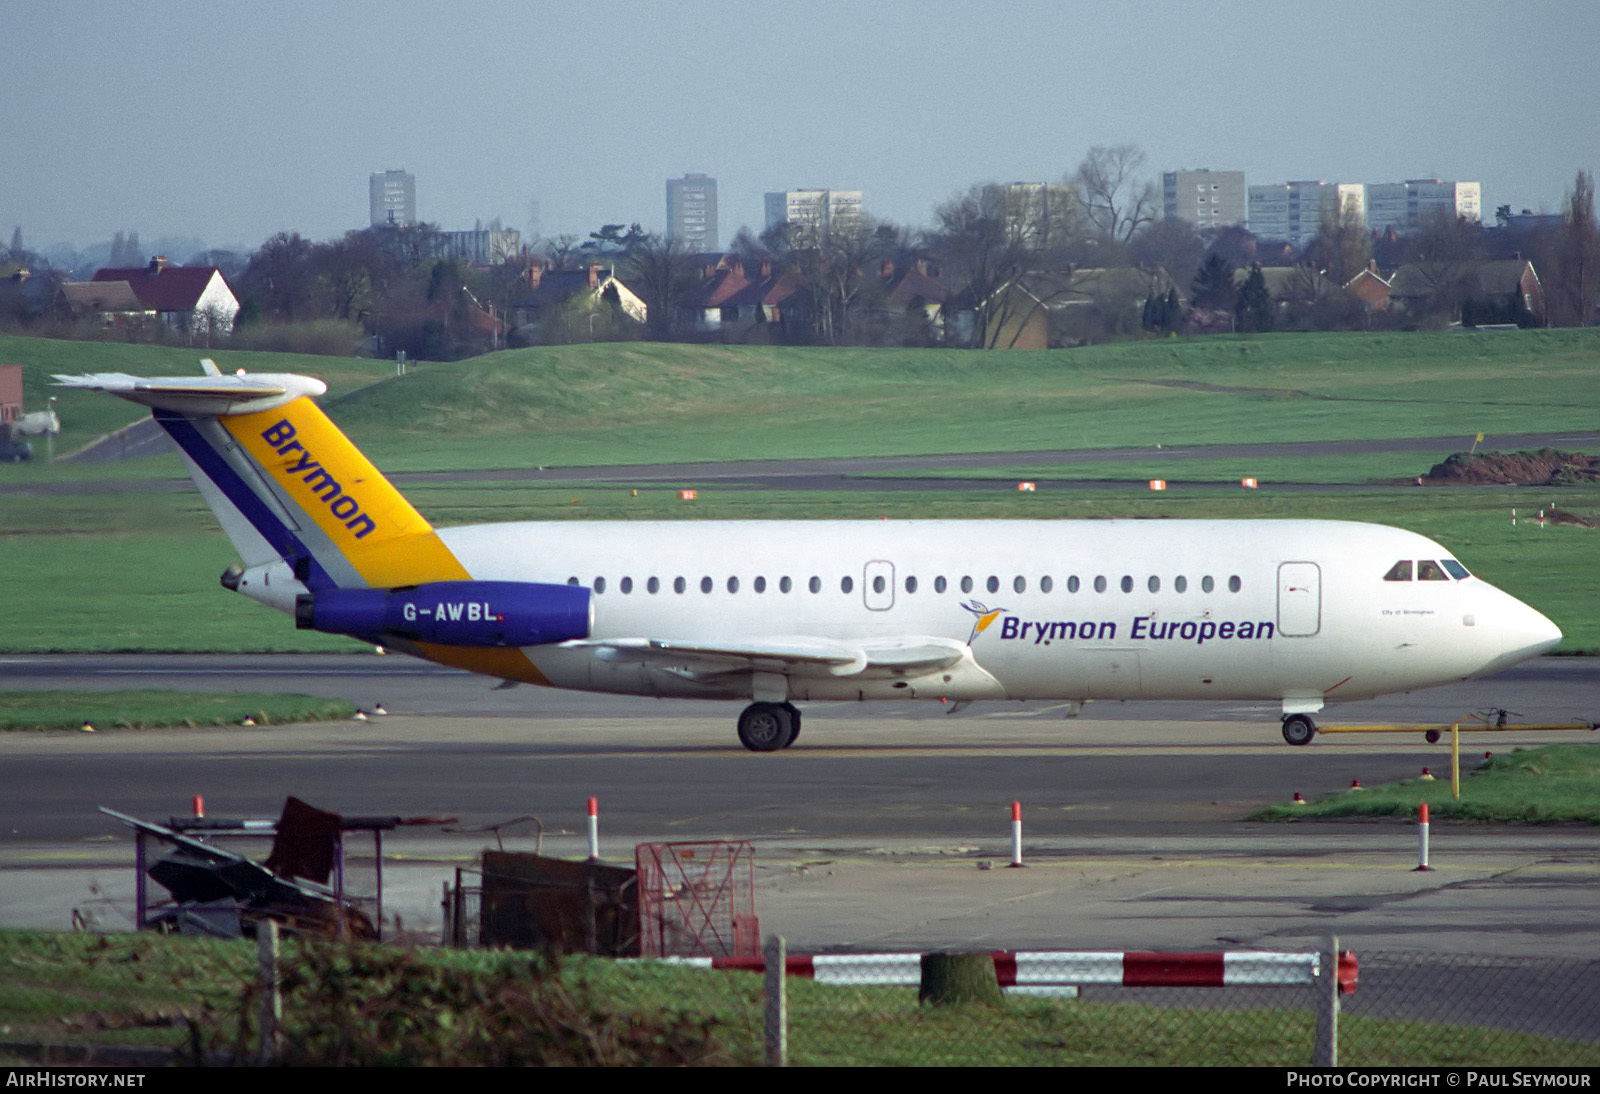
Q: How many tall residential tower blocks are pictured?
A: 7